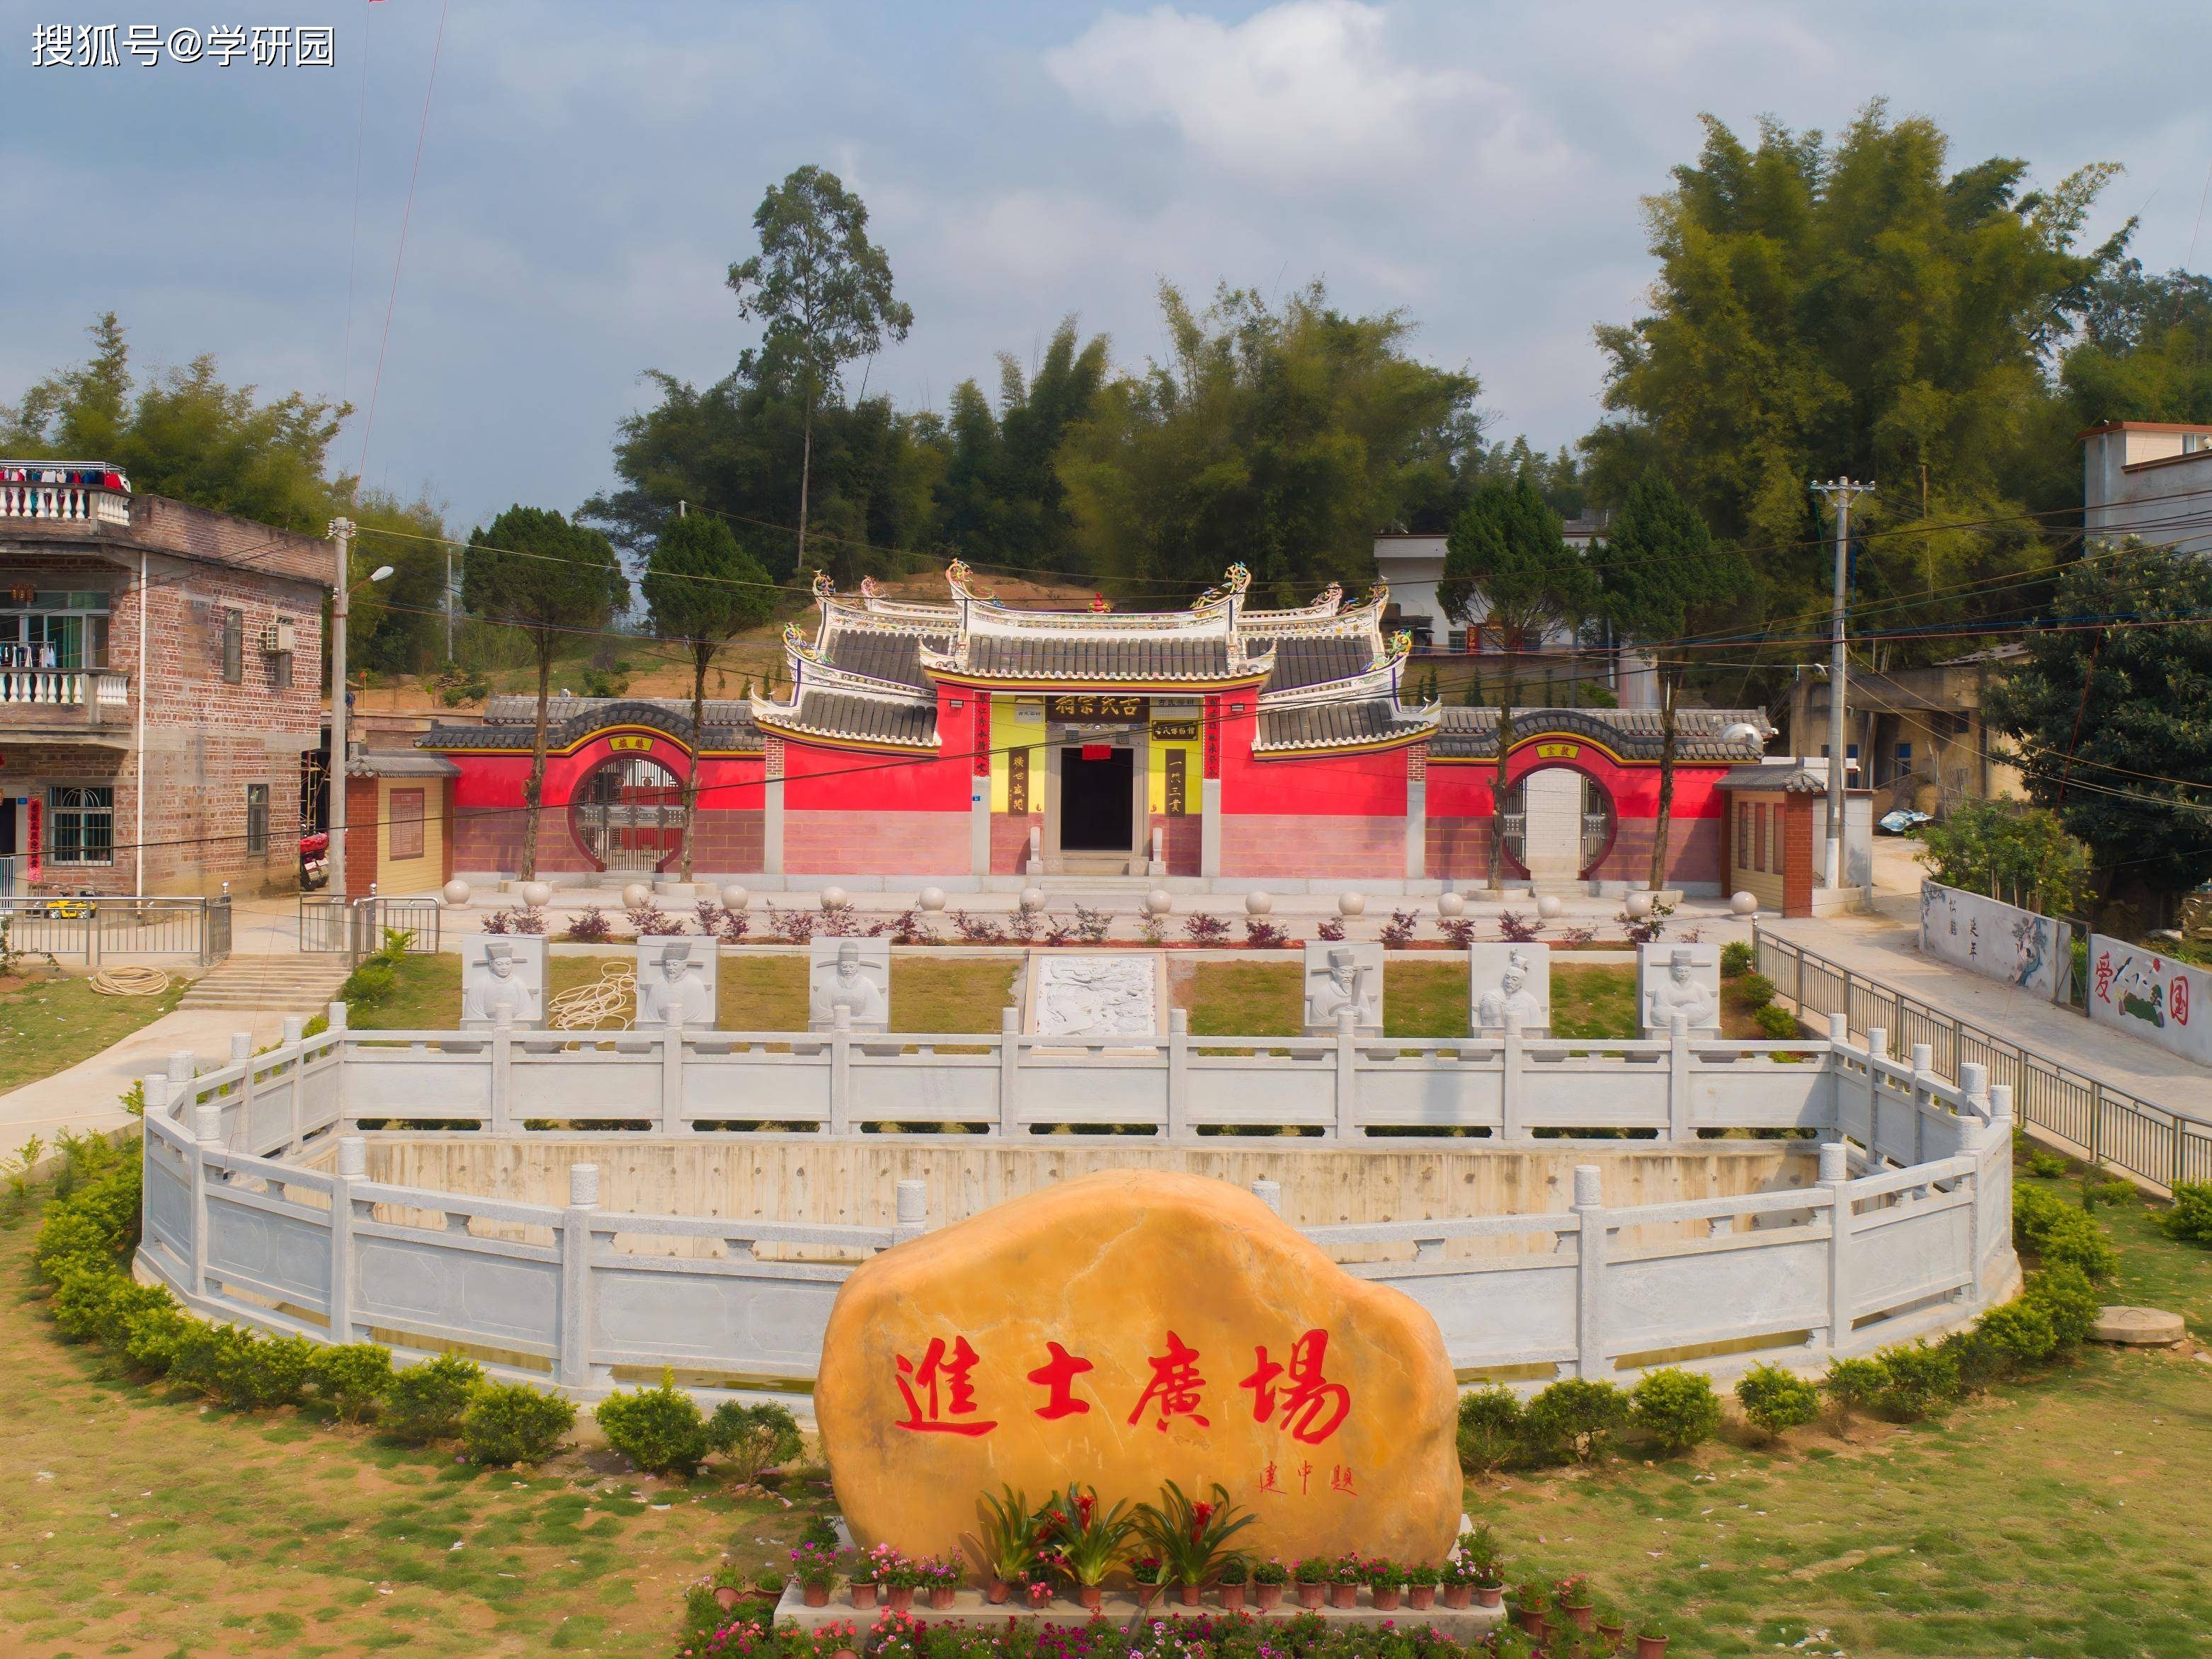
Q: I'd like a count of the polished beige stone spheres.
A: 14